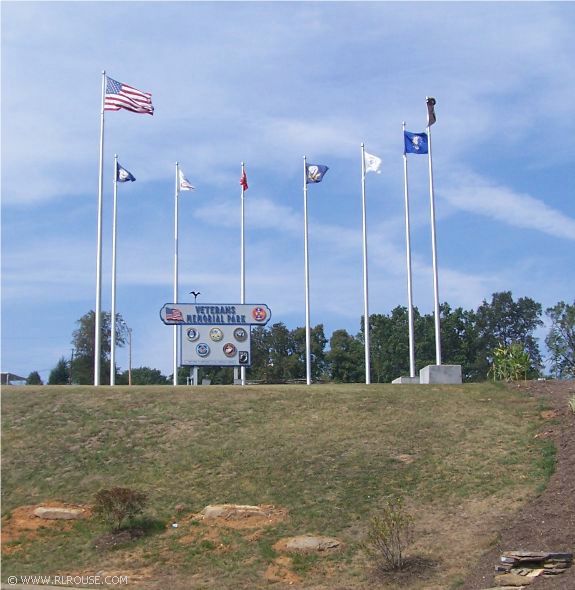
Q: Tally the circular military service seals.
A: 5